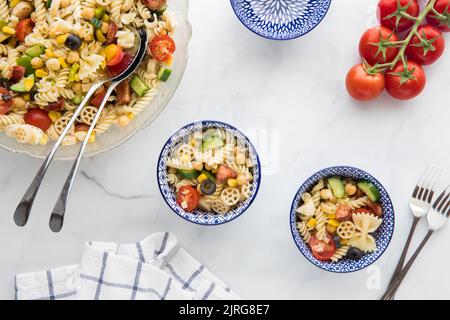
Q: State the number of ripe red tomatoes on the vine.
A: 6